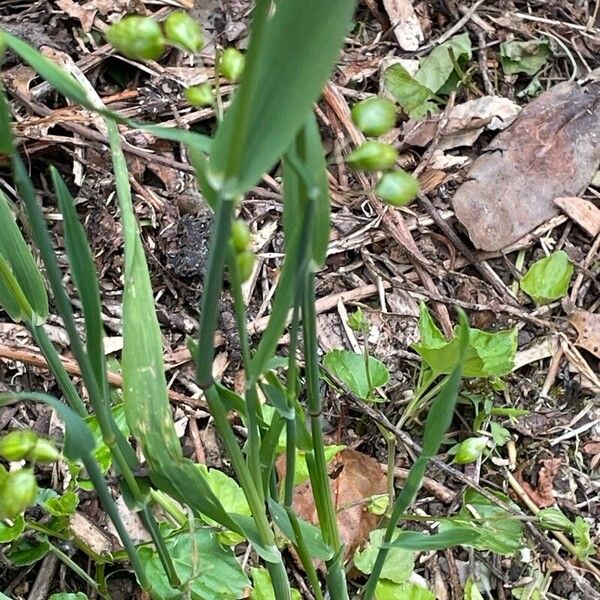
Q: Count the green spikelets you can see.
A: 13